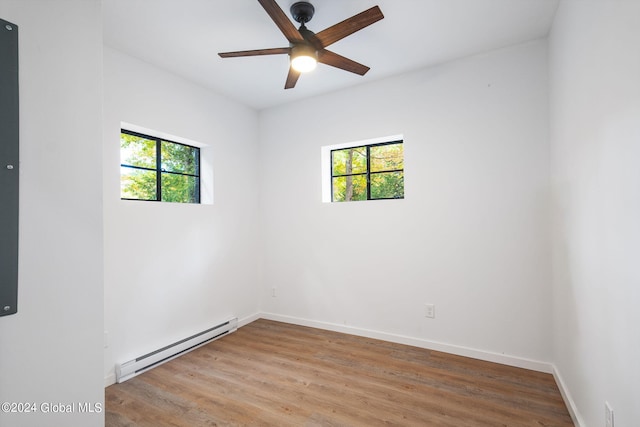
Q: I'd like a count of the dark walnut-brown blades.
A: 5